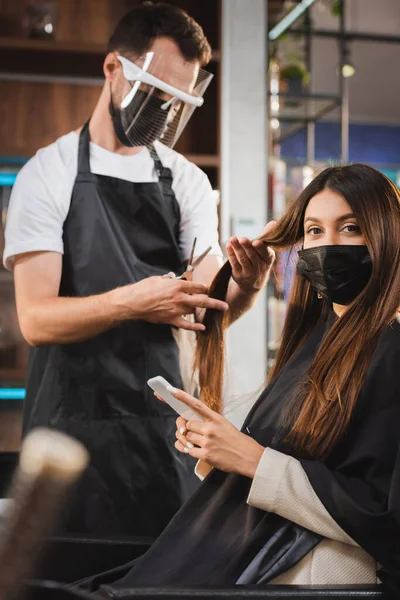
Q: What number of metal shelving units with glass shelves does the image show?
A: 1